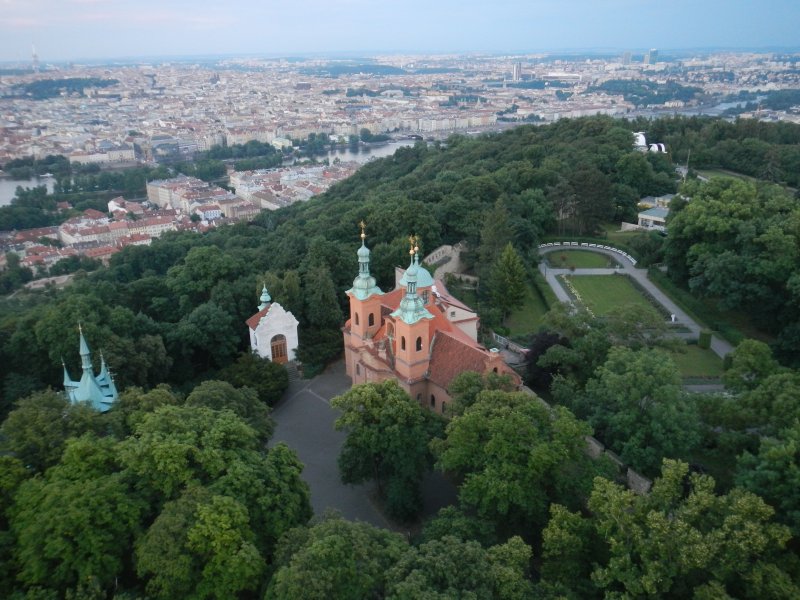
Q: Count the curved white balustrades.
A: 1